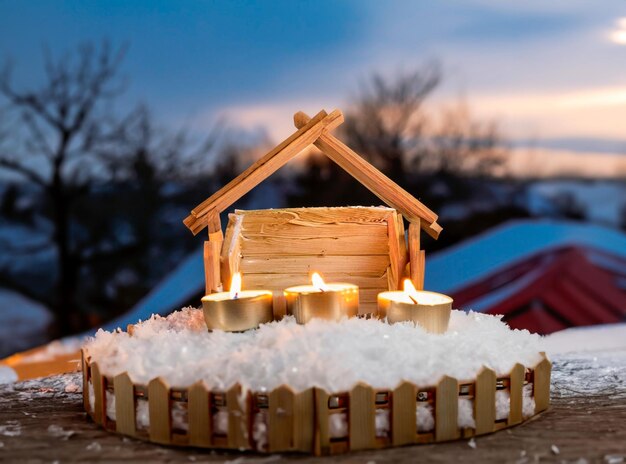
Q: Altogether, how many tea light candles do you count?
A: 3